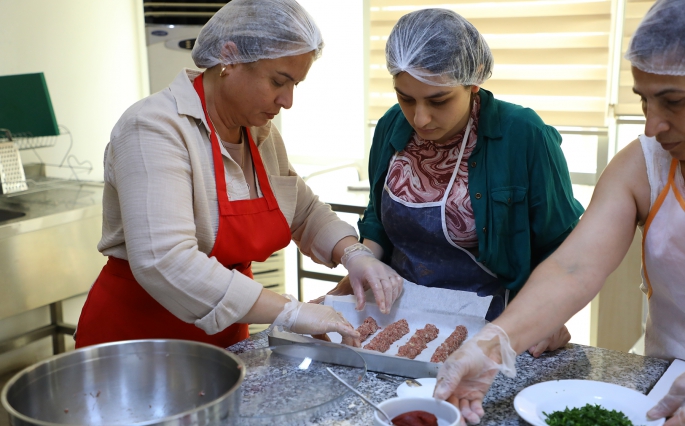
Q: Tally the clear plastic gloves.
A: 4